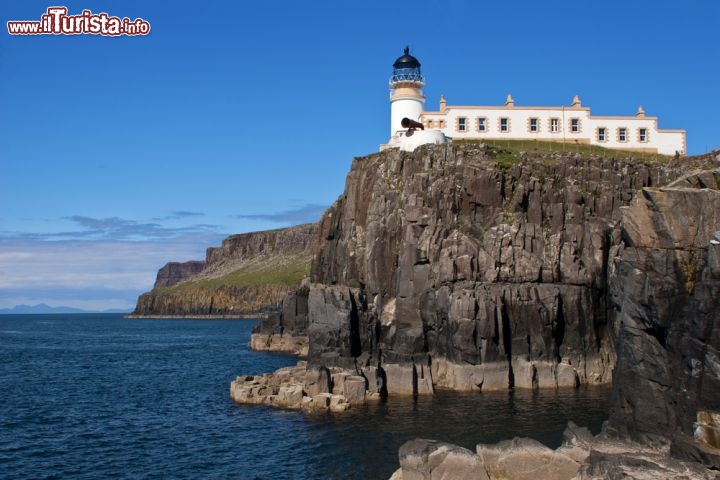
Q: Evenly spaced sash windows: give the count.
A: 9